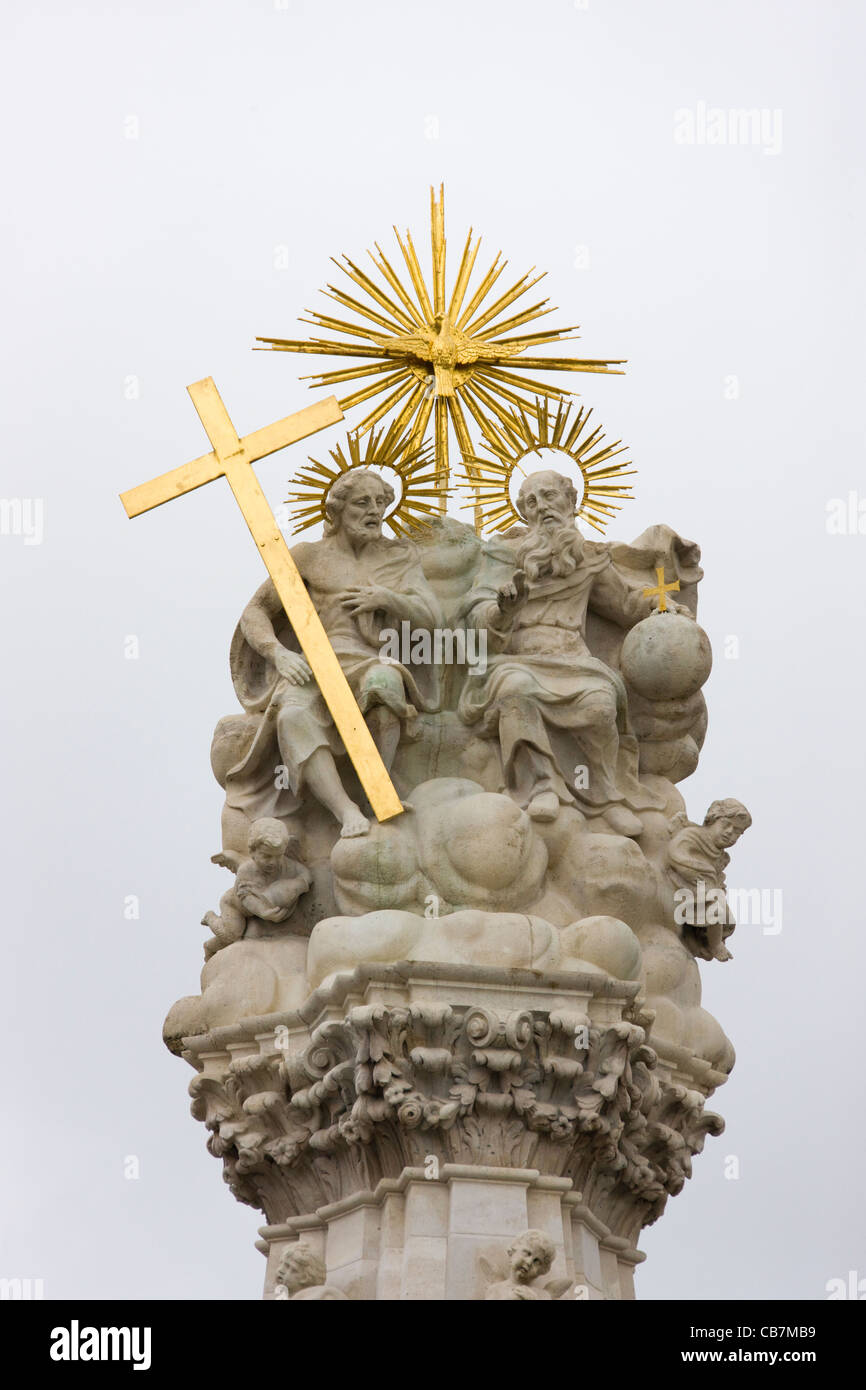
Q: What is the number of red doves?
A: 0